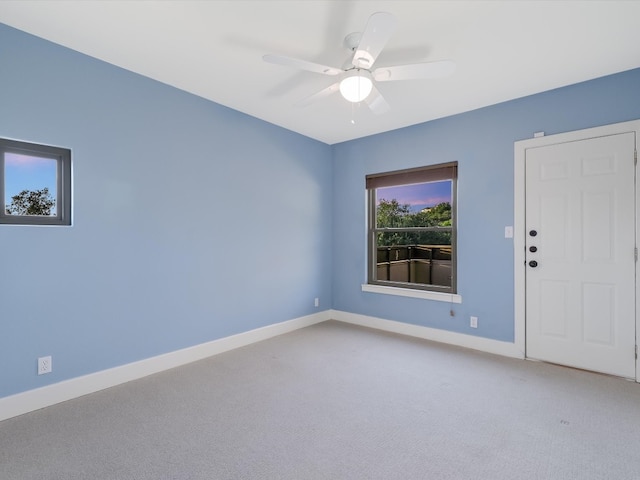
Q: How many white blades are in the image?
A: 5